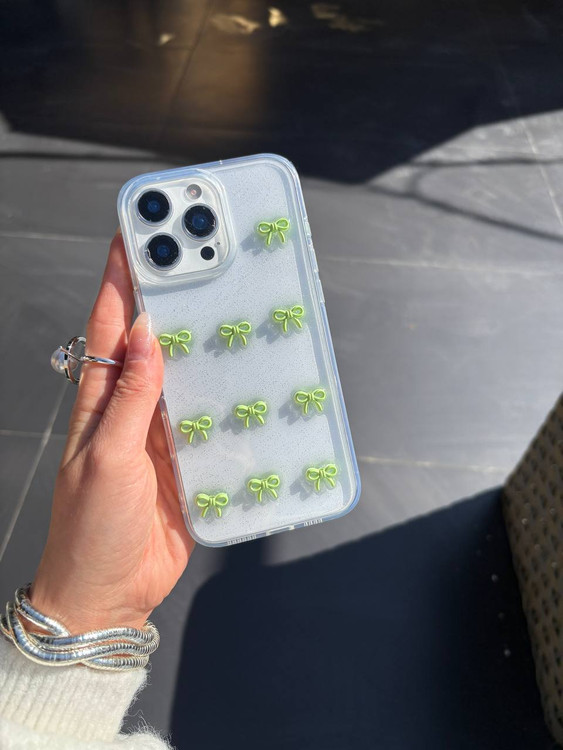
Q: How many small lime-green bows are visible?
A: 10